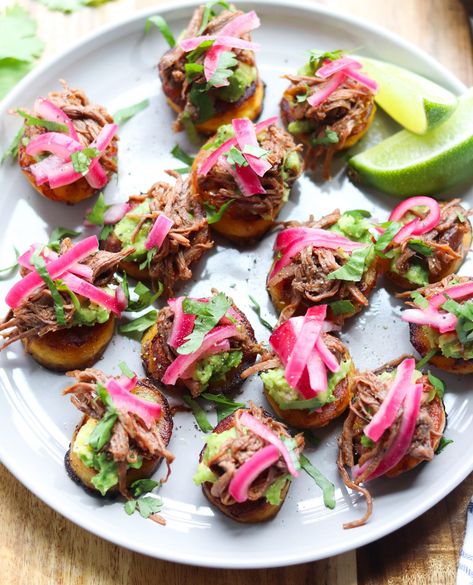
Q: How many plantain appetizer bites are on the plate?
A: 14